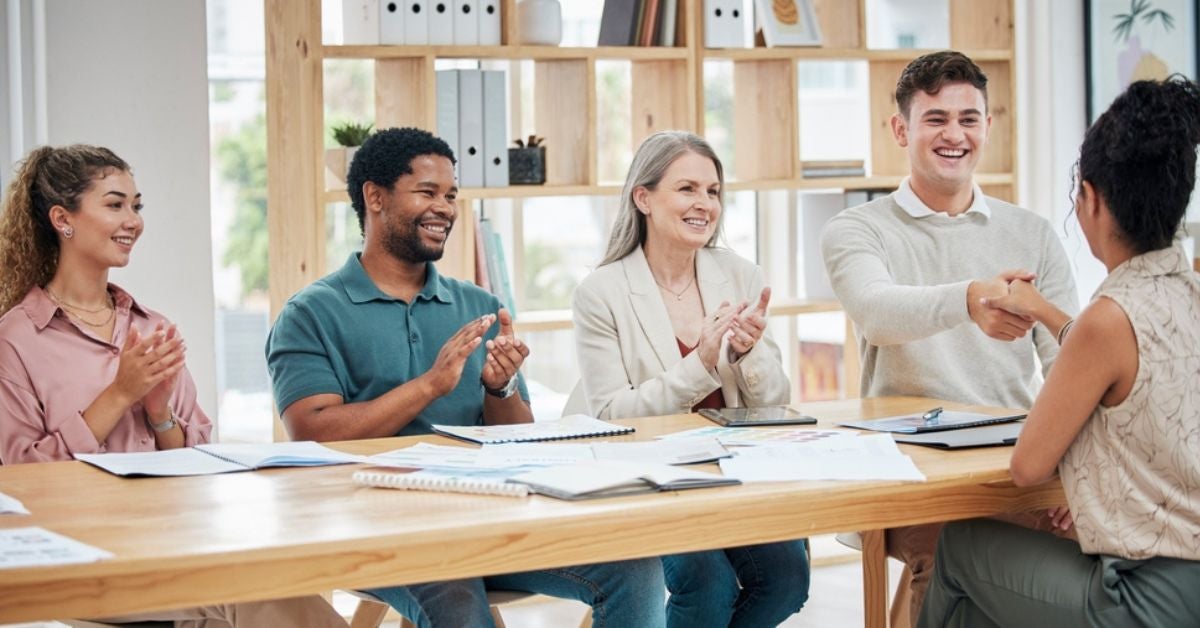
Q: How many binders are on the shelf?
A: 10